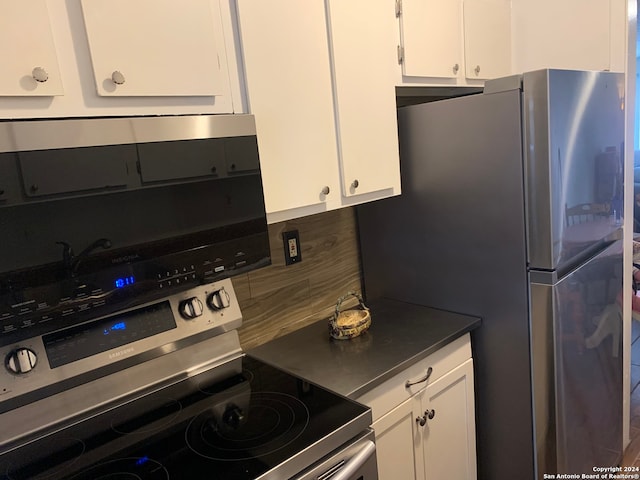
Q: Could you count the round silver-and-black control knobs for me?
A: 3